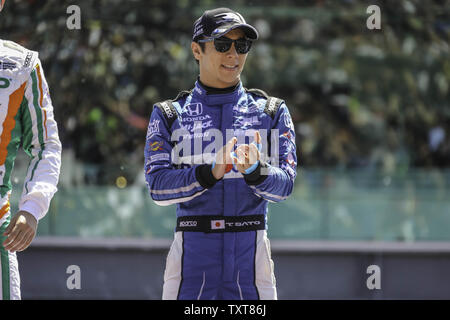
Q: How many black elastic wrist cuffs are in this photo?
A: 2